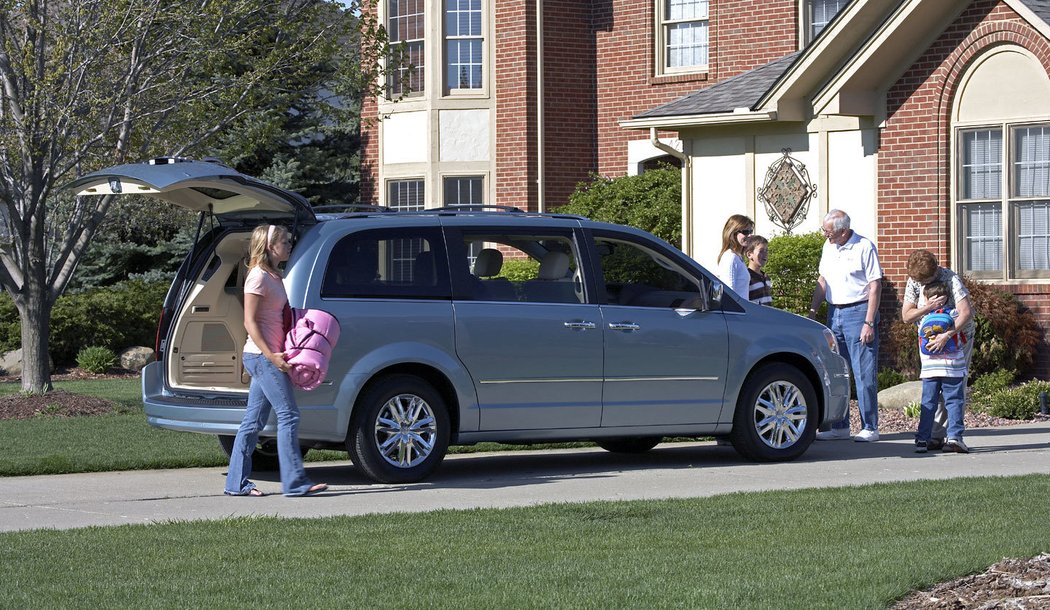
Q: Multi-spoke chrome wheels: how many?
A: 2